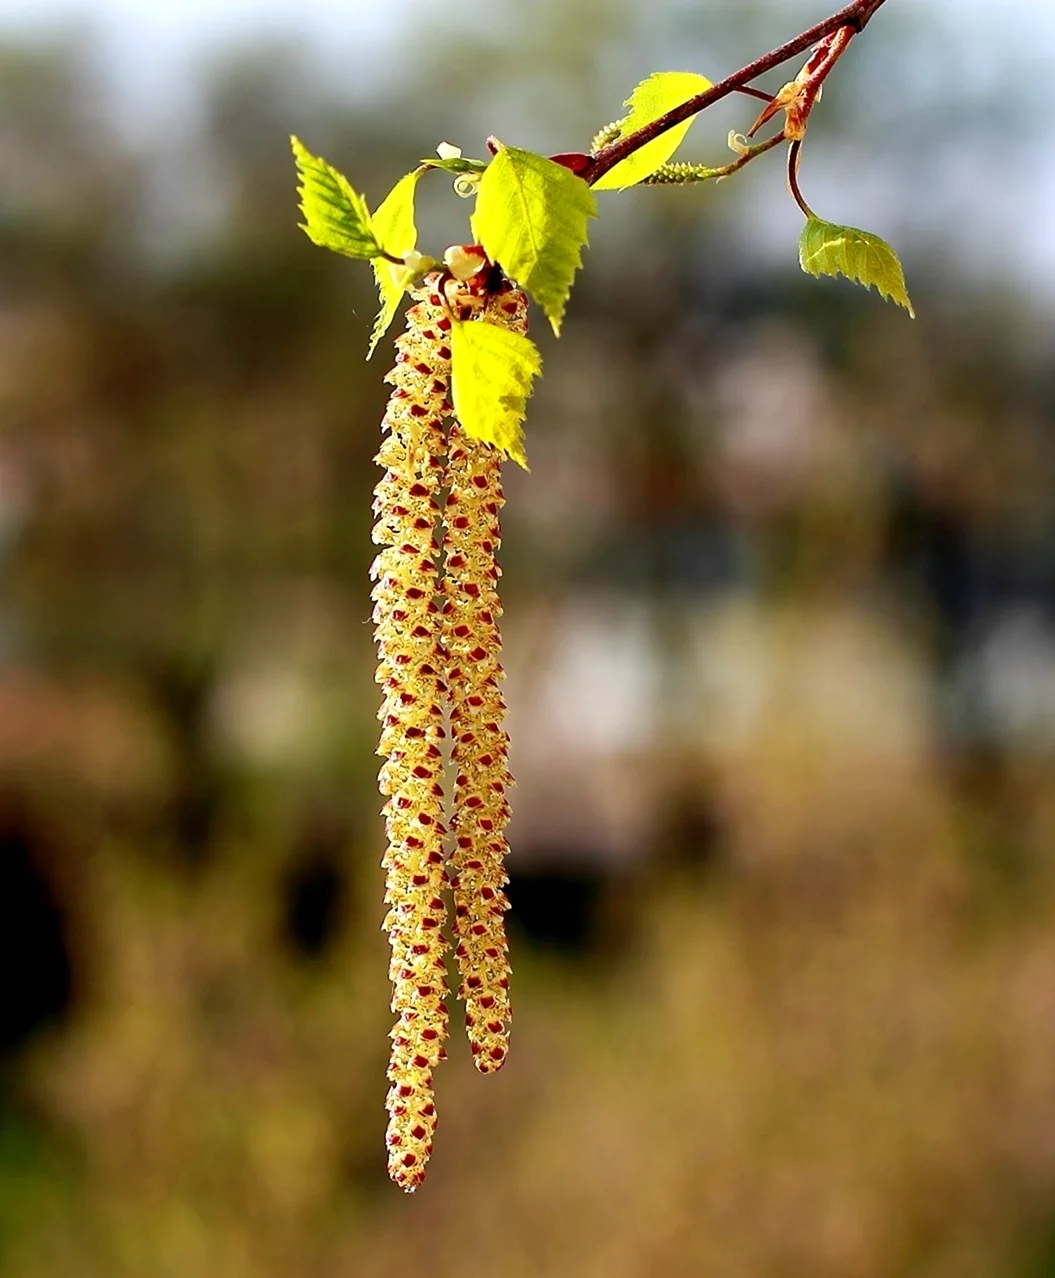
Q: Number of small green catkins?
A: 2